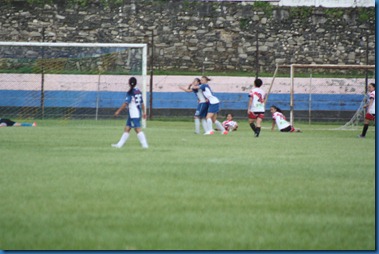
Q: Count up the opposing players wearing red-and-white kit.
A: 4